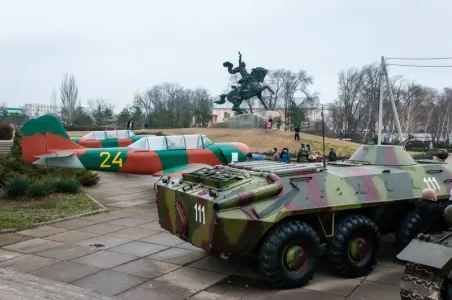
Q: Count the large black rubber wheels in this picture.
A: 3